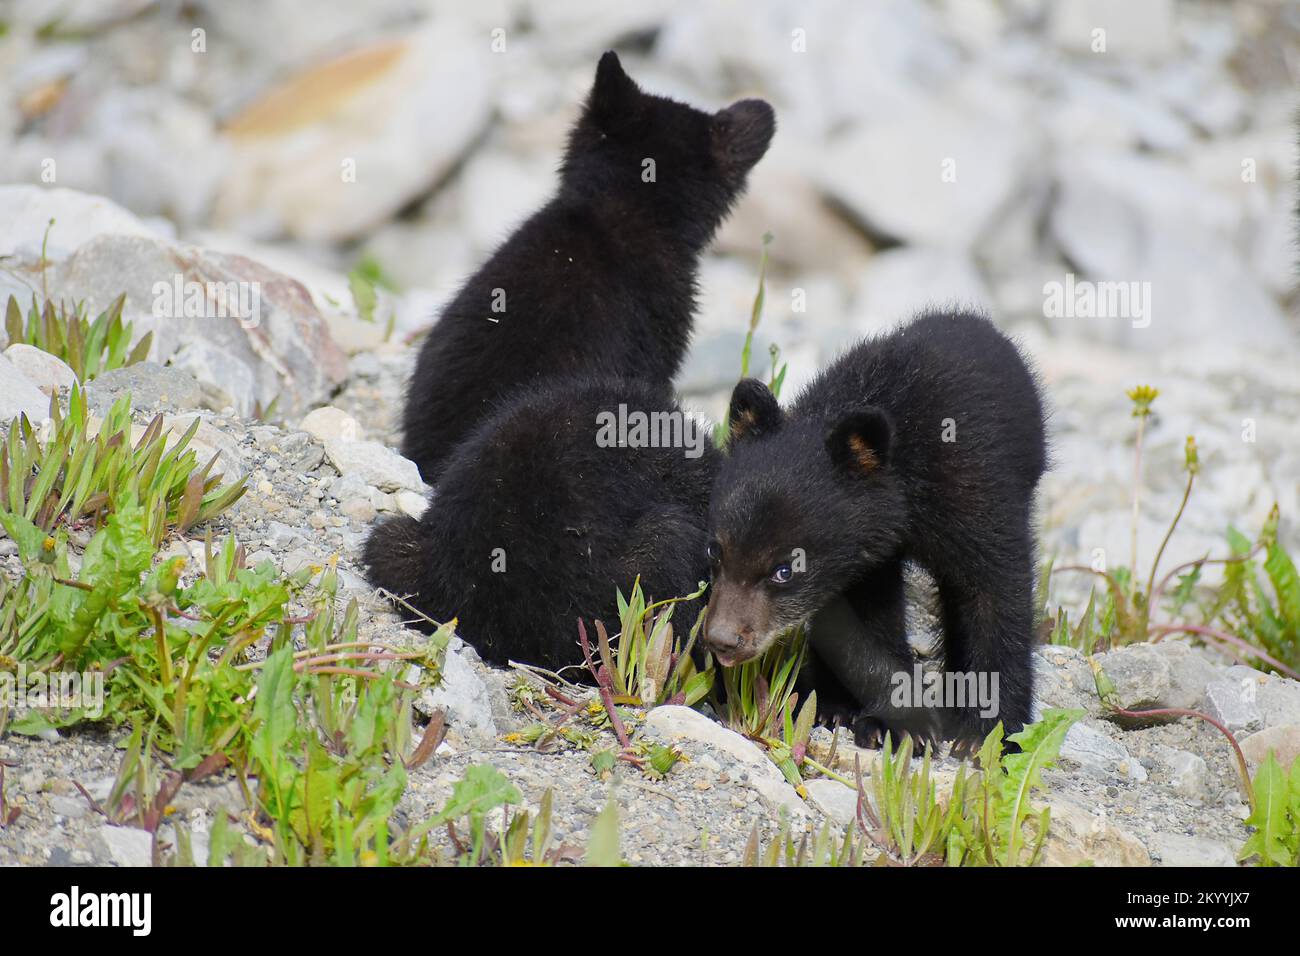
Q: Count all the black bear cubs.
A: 3